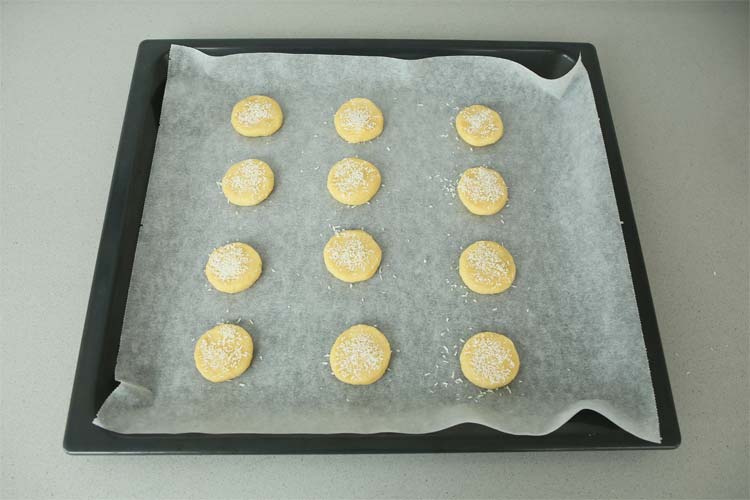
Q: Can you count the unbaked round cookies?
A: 12